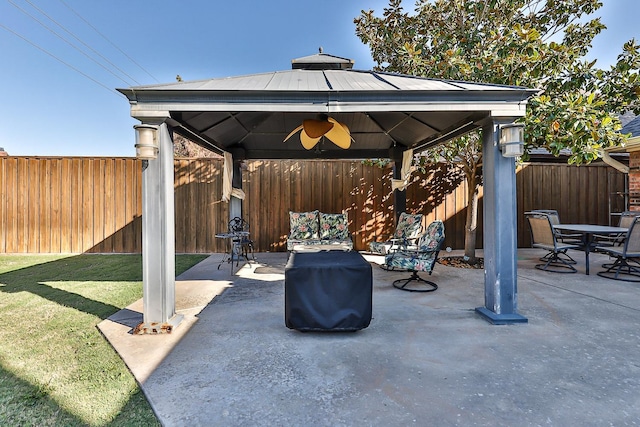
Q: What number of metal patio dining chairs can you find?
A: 4